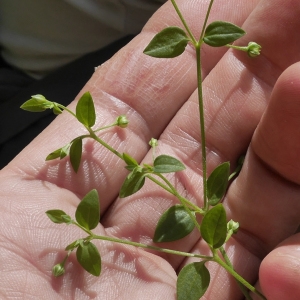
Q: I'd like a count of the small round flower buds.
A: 5